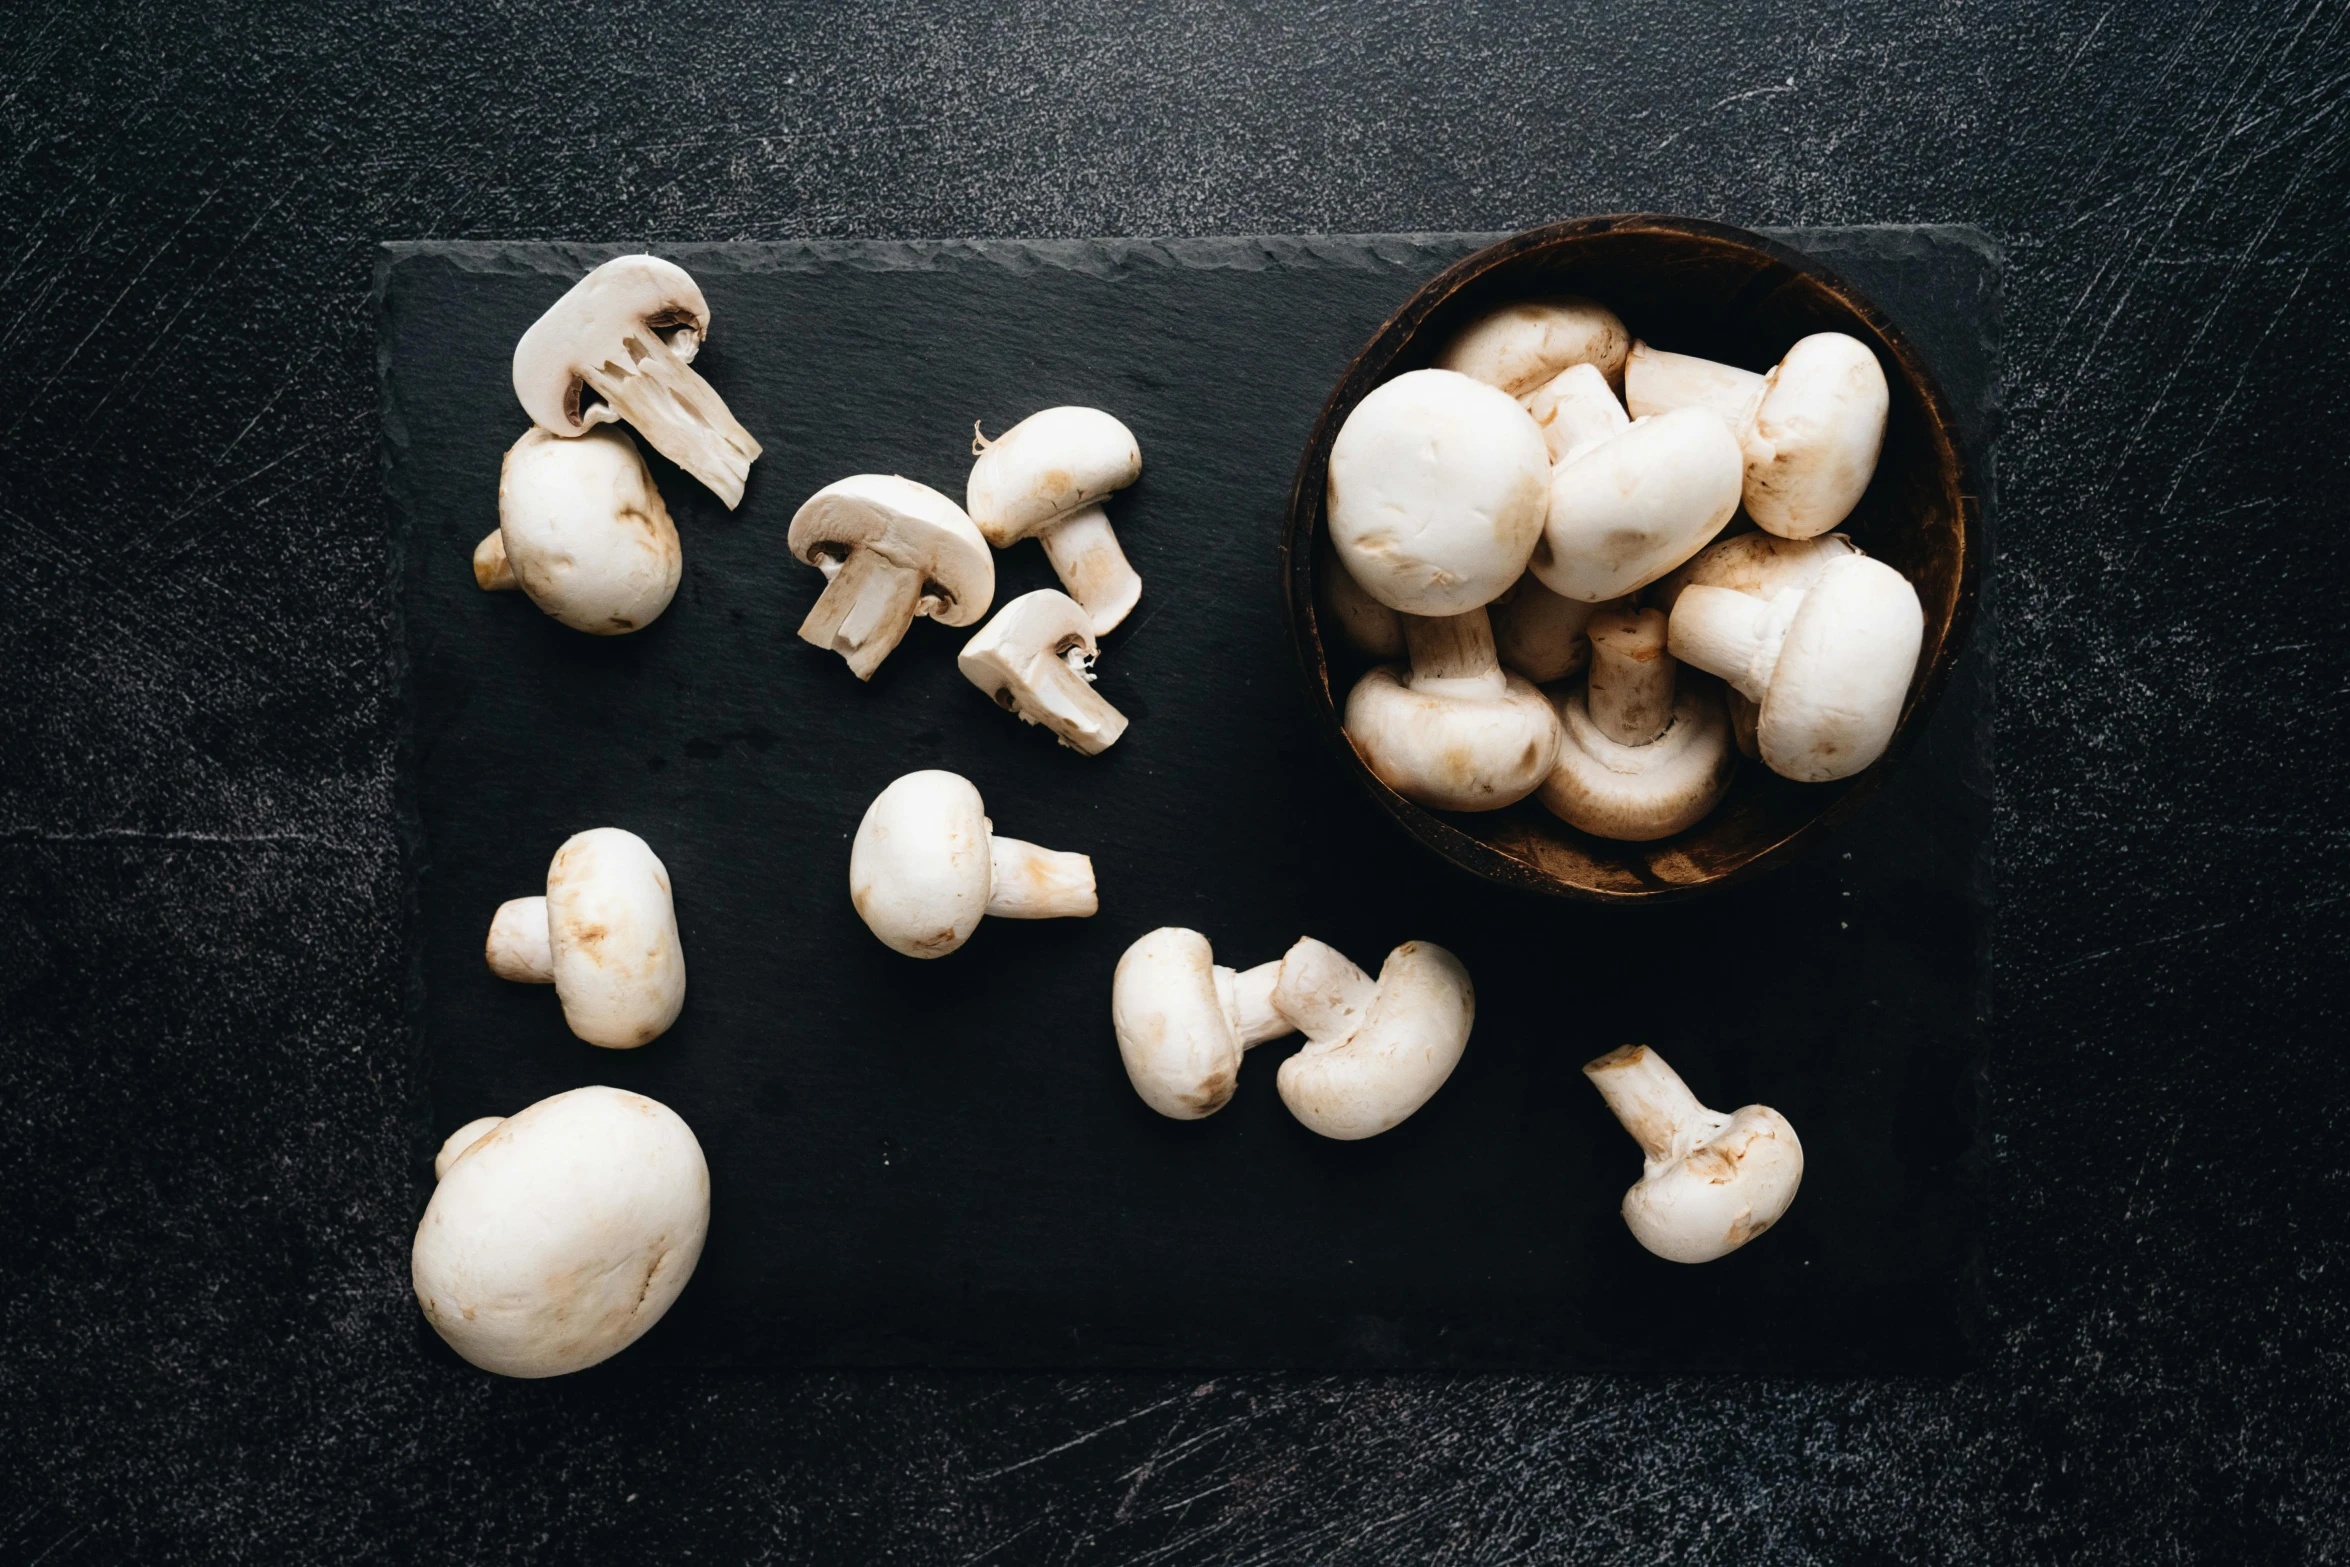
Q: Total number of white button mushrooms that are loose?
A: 11